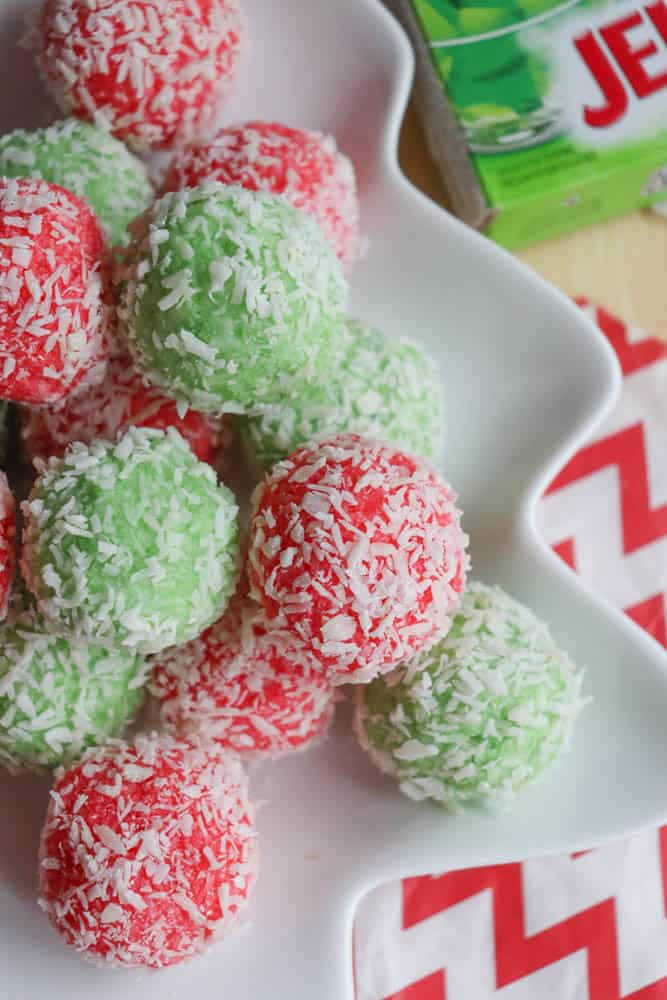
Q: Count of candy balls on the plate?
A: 14